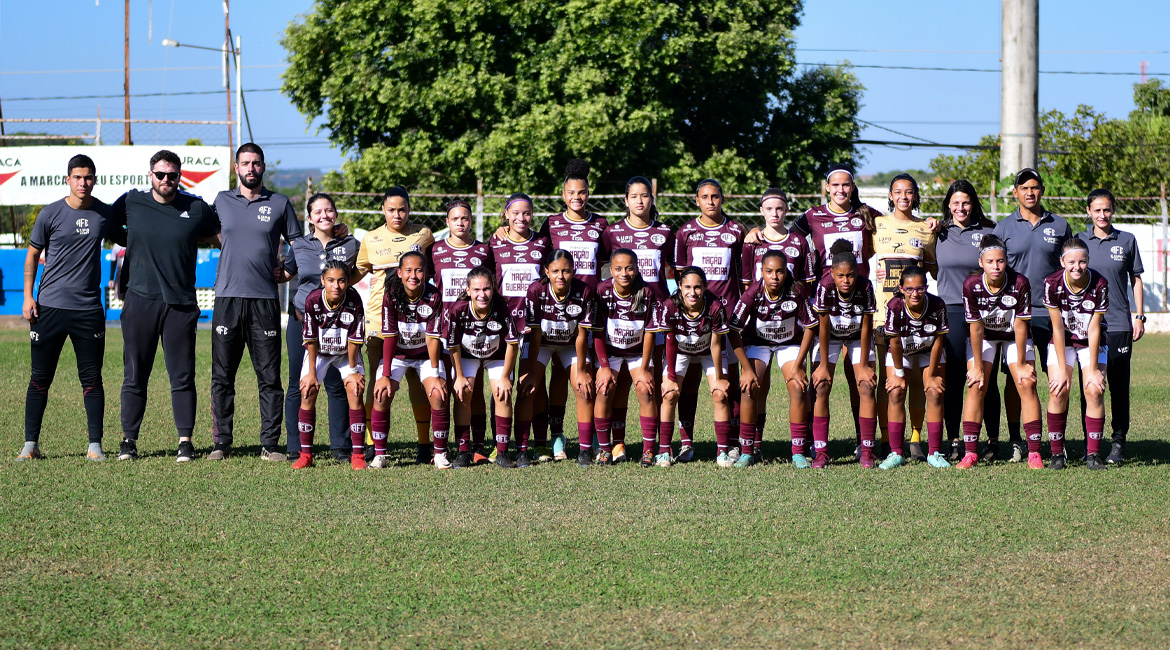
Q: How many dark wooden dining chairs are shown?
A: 0